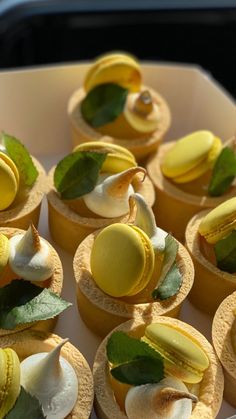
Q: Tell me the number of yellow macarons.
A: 9